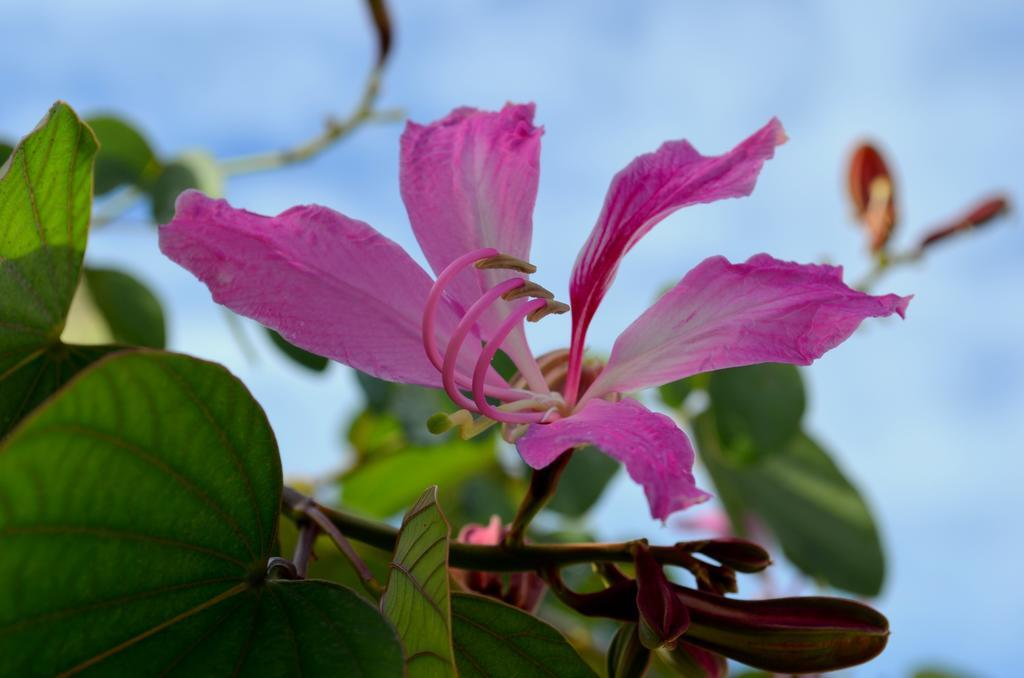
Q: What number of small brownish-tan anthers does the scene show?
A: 3